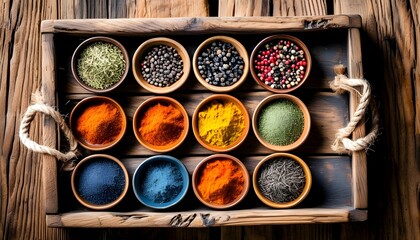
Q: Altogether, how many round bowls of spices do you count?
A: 12